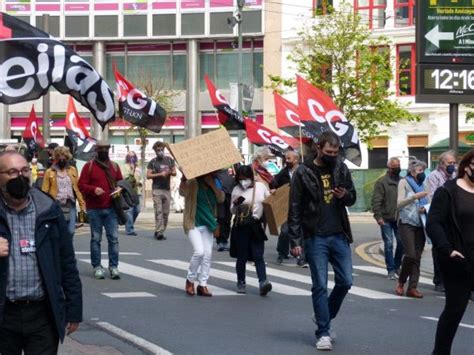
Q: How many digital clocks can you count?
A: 1